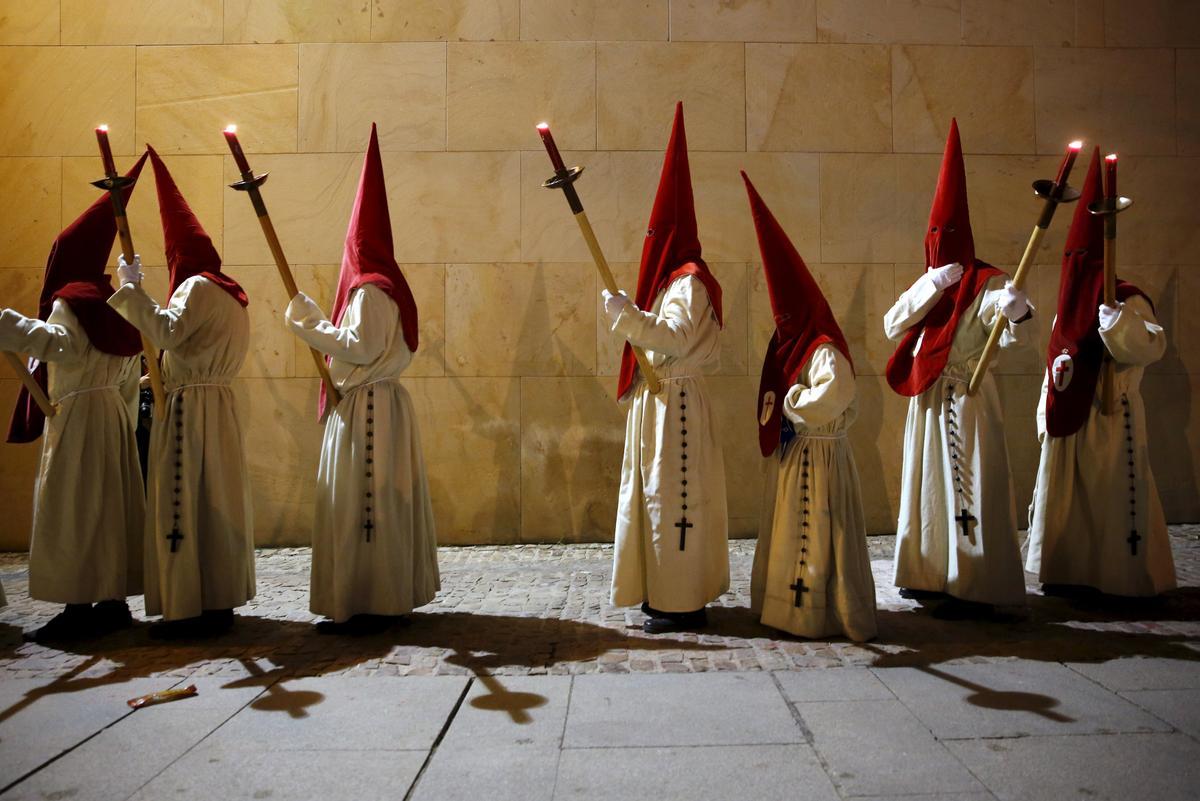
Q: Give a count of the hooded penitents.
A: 7